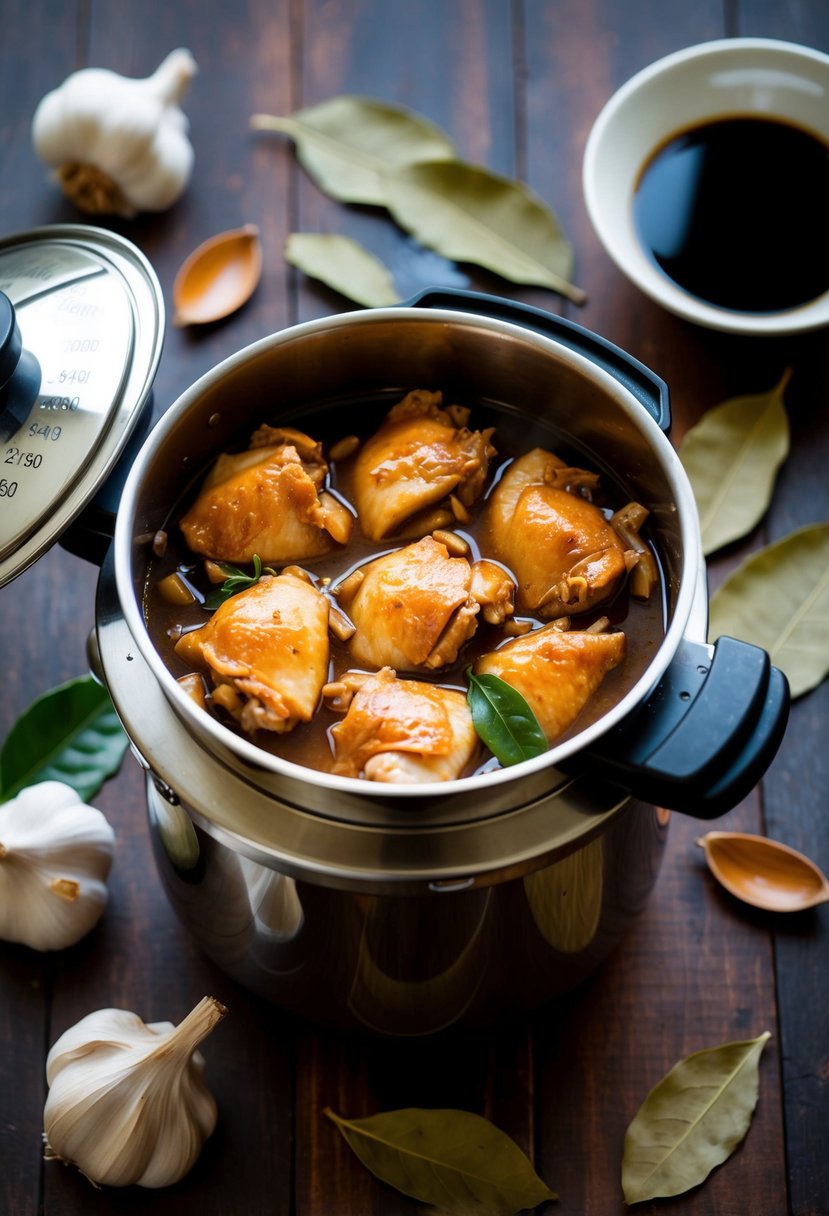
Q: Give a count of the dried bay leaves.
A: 7